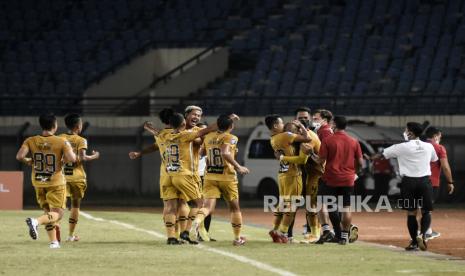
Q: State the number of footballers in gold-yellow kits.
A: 8